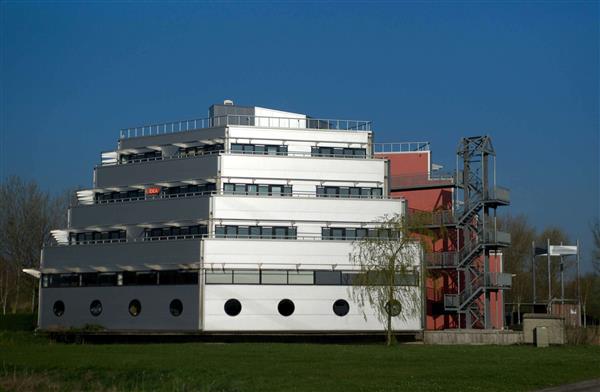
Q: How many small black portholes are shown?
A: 8